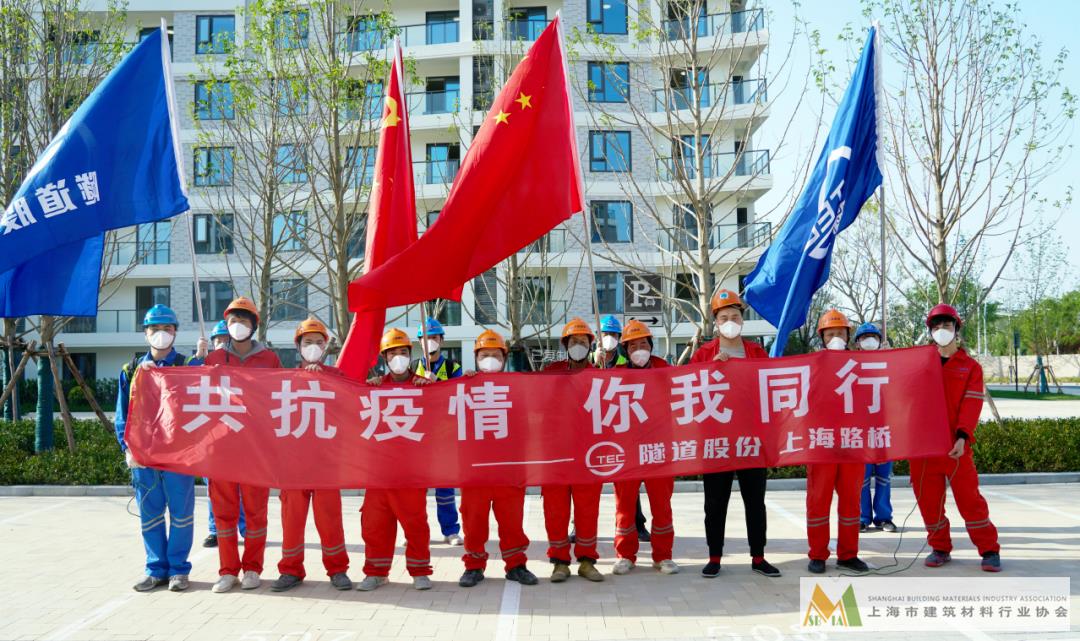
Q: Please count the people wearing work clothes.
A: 14